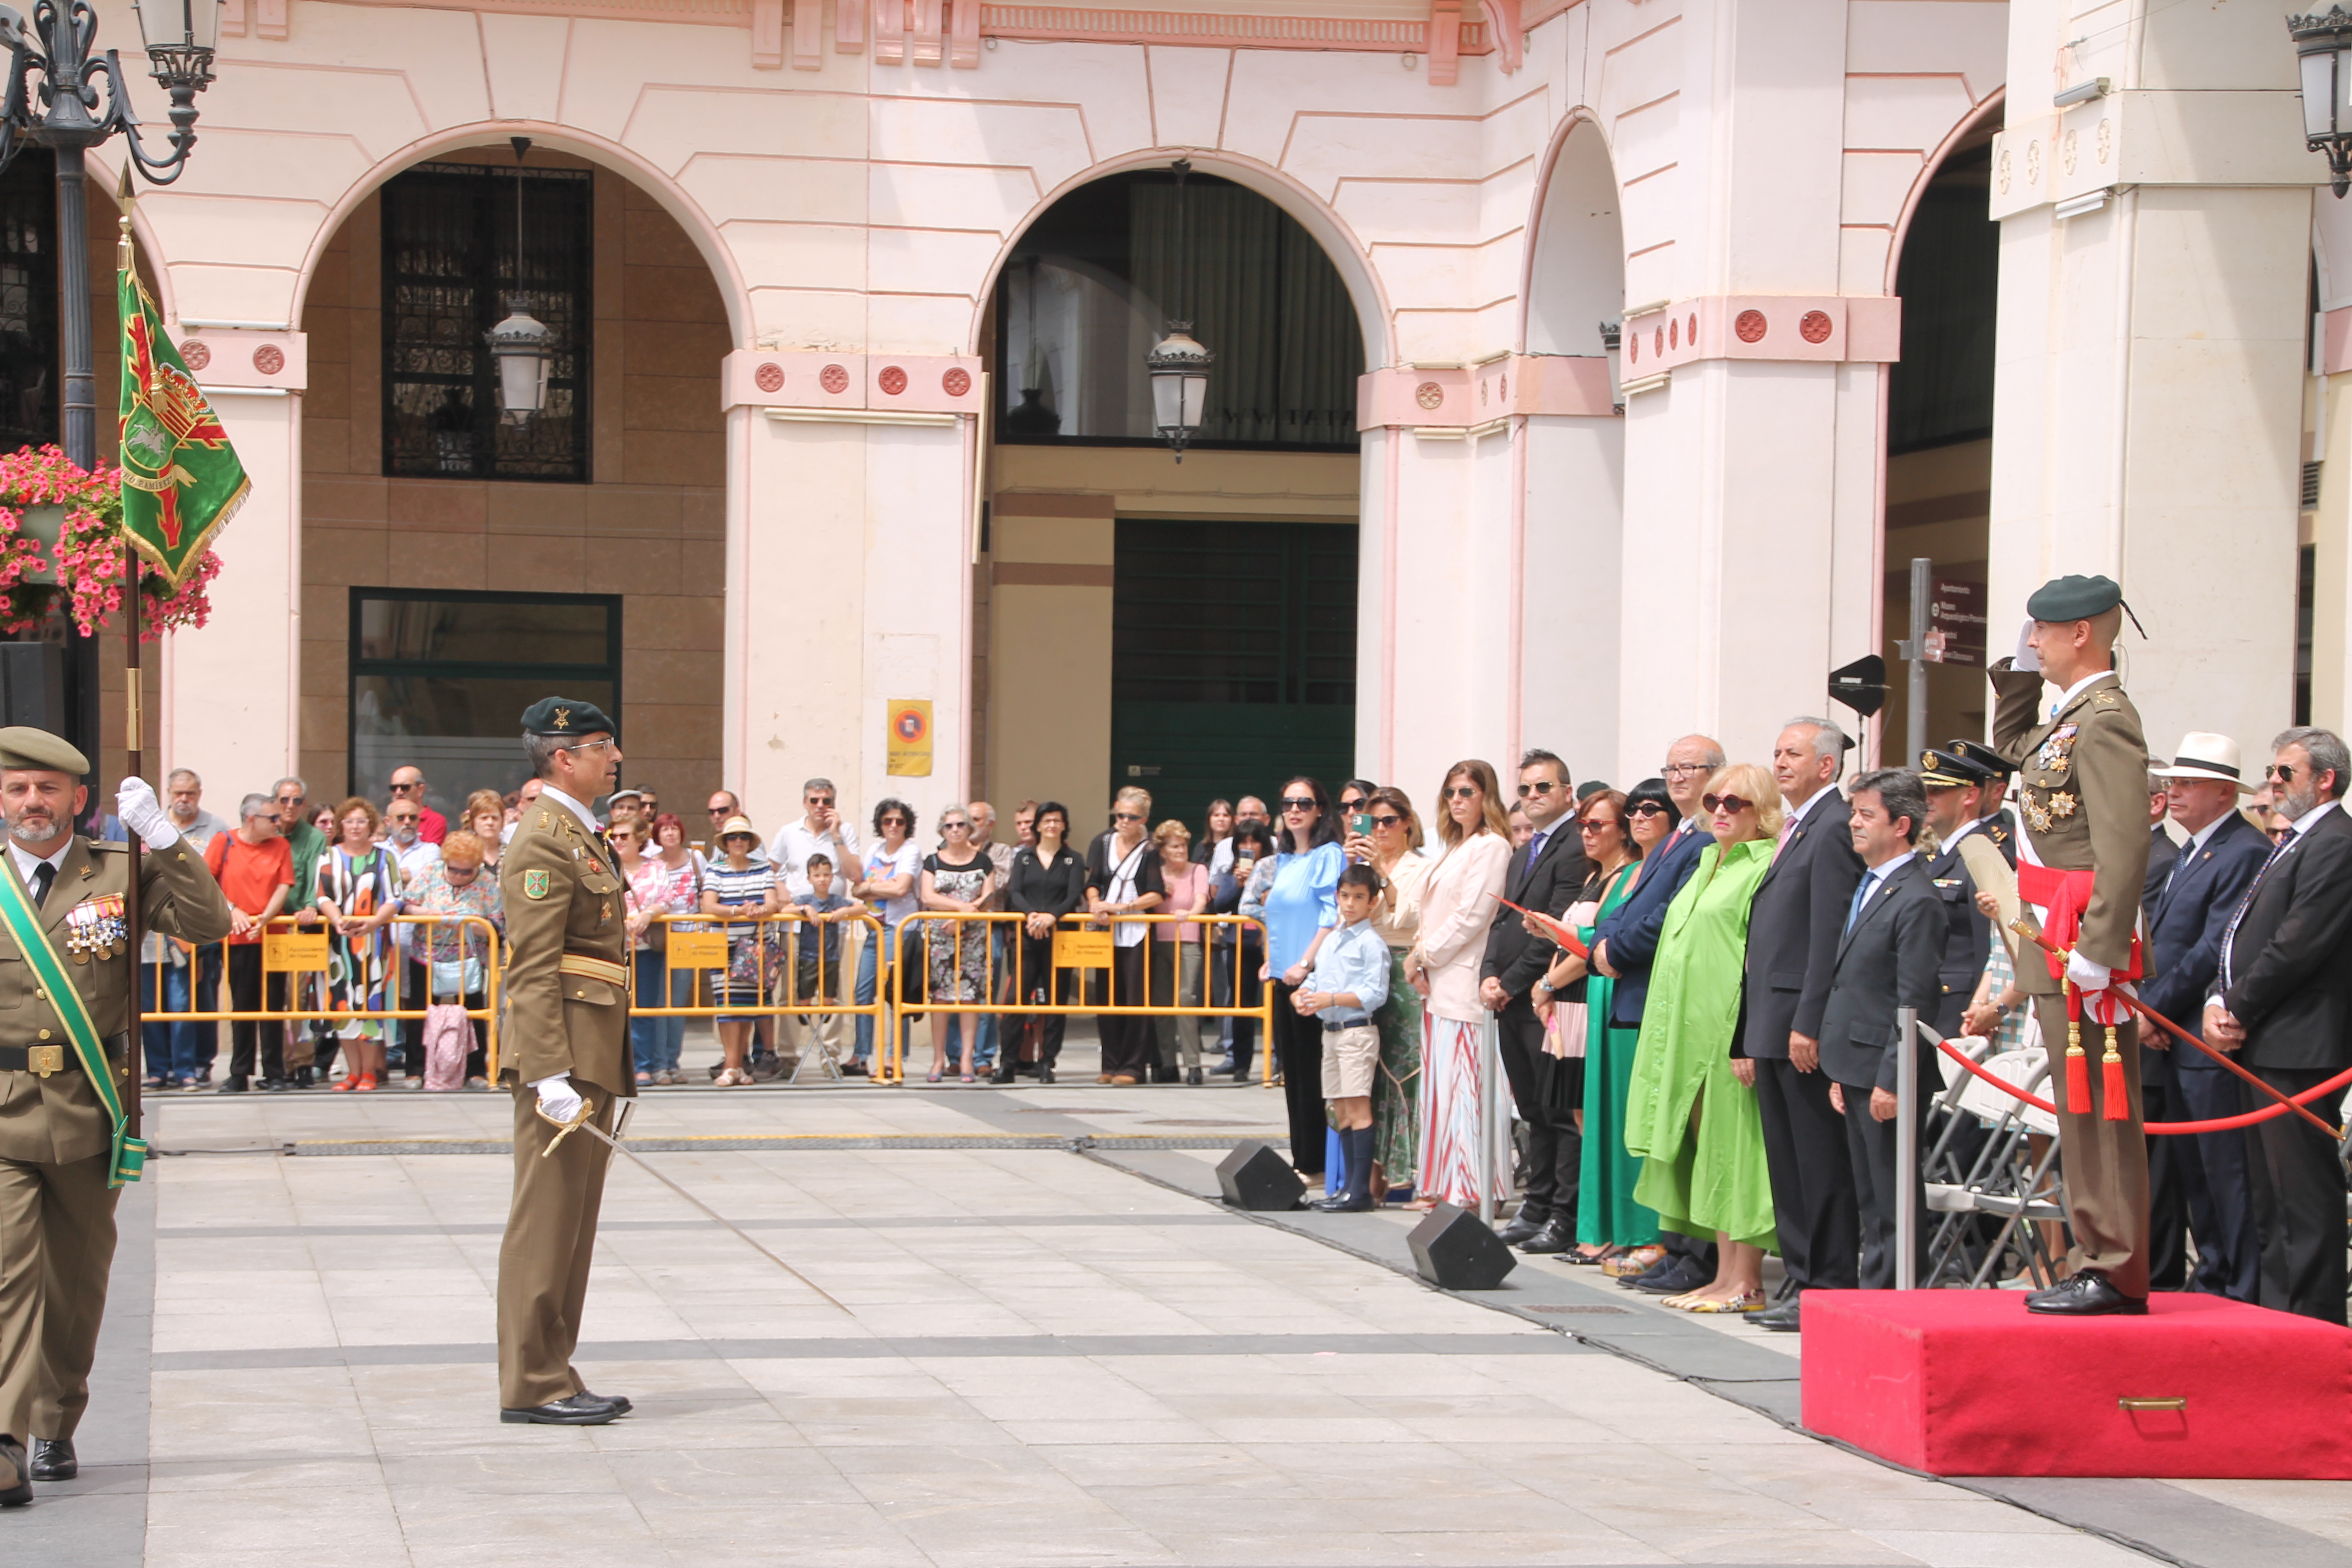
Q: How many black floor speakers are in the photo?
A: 2